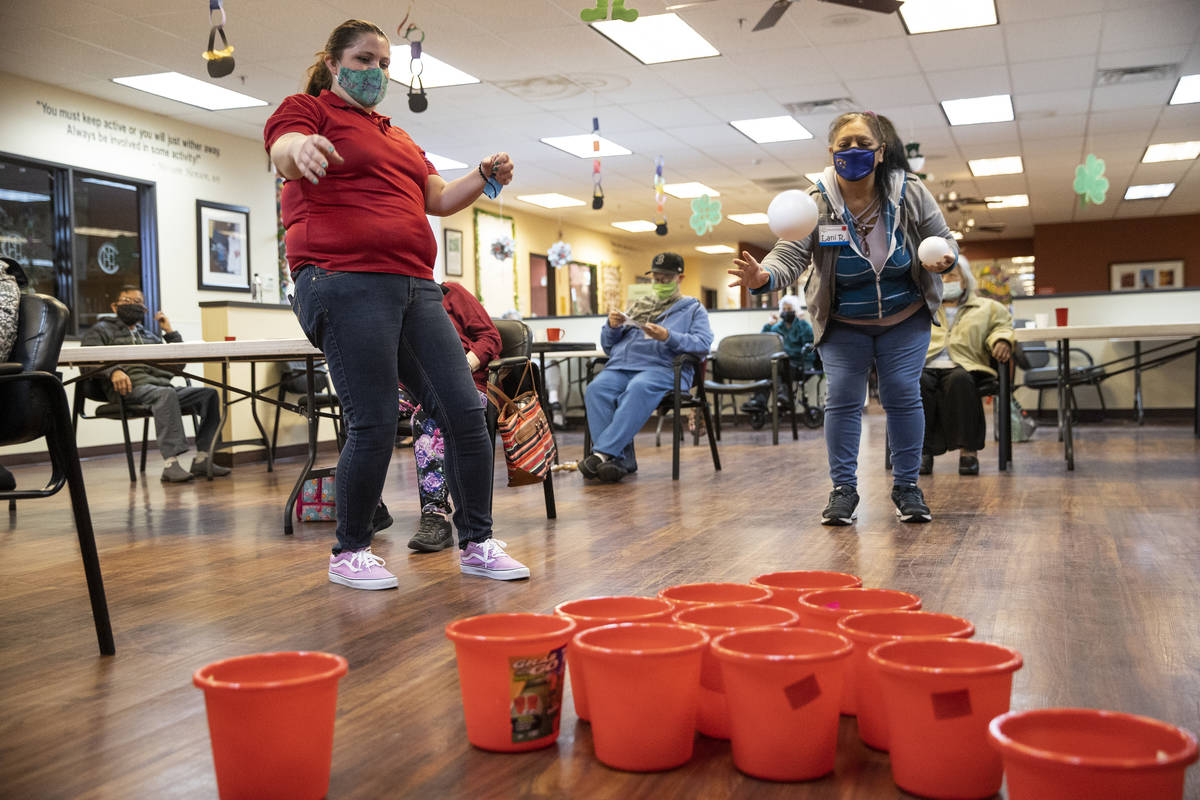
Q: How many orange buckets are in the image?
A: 12